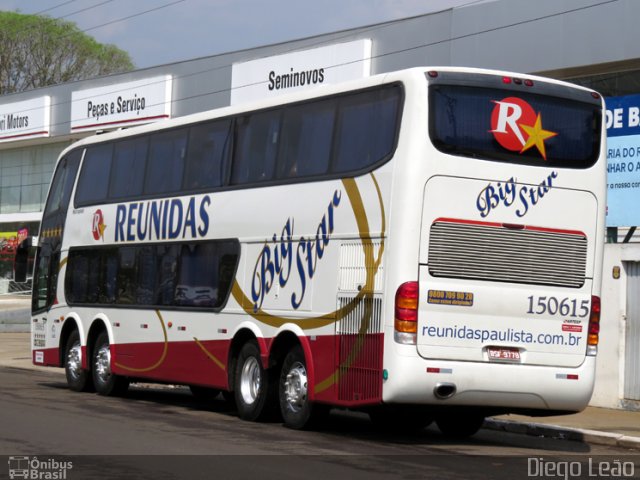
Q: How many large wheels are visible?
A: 4